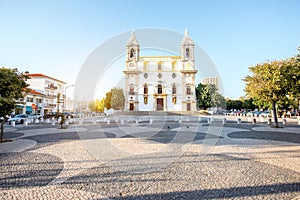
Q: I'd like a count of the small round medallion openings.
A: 3